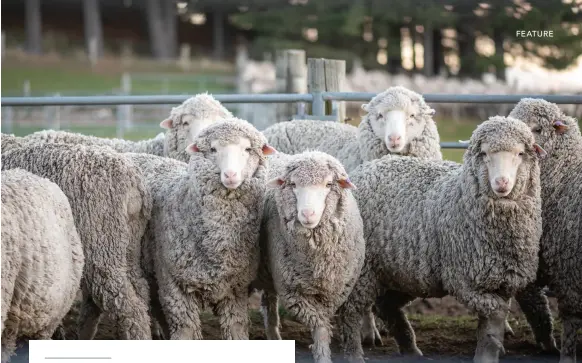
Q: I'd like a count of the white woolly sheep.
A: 8